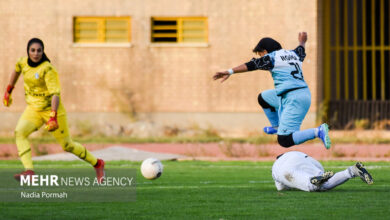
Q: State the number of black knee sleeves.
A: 2